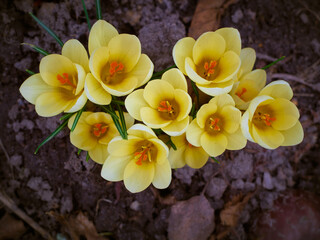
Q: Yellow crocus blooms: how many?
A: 10